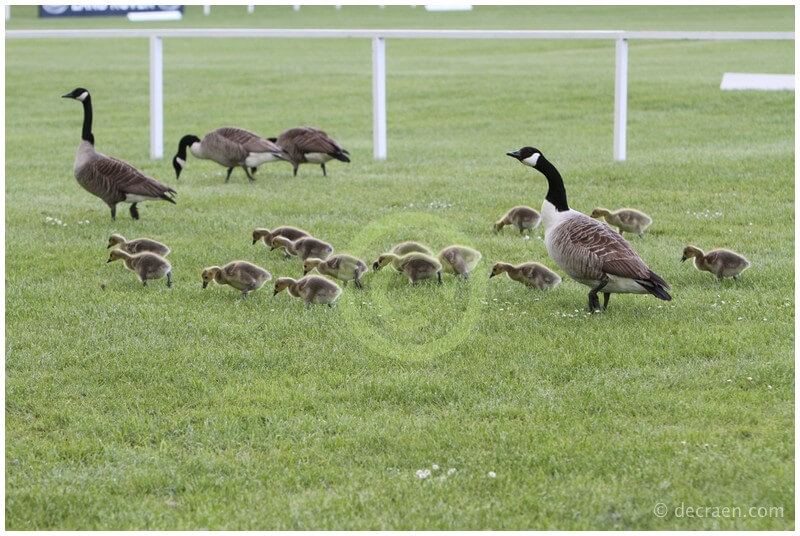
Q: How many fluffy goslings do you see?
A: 14